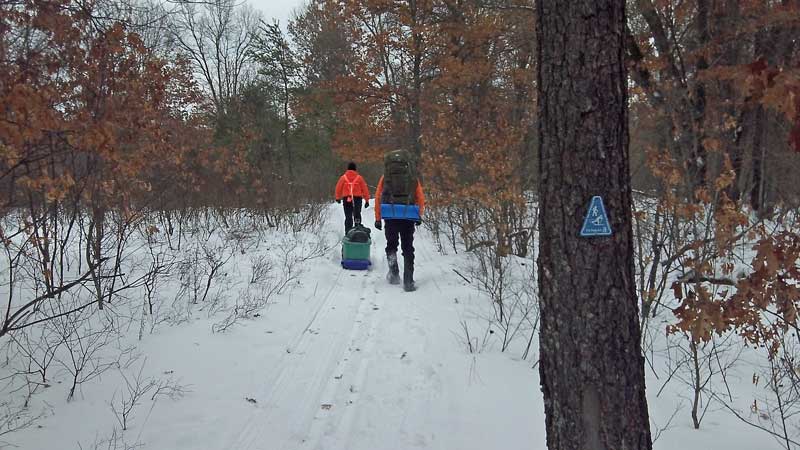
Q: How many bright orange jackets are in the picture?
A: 2